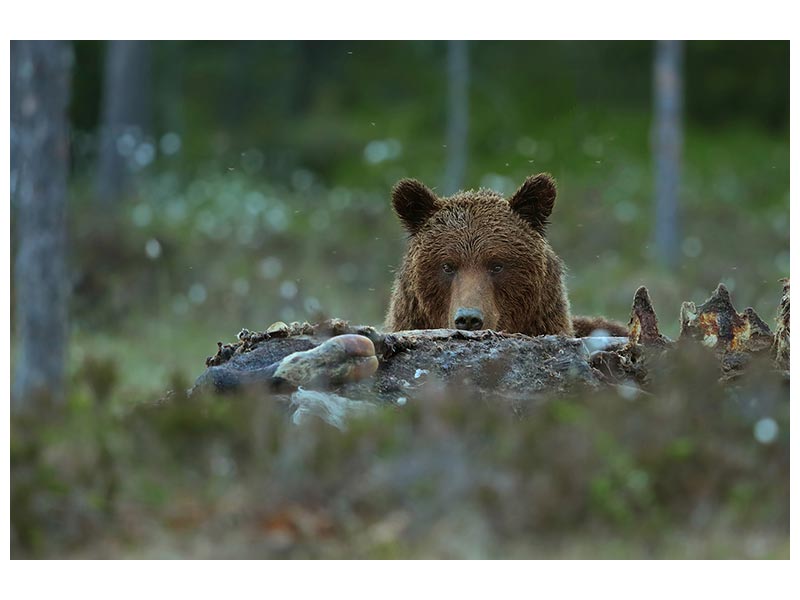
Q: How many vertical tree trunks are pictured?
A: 4